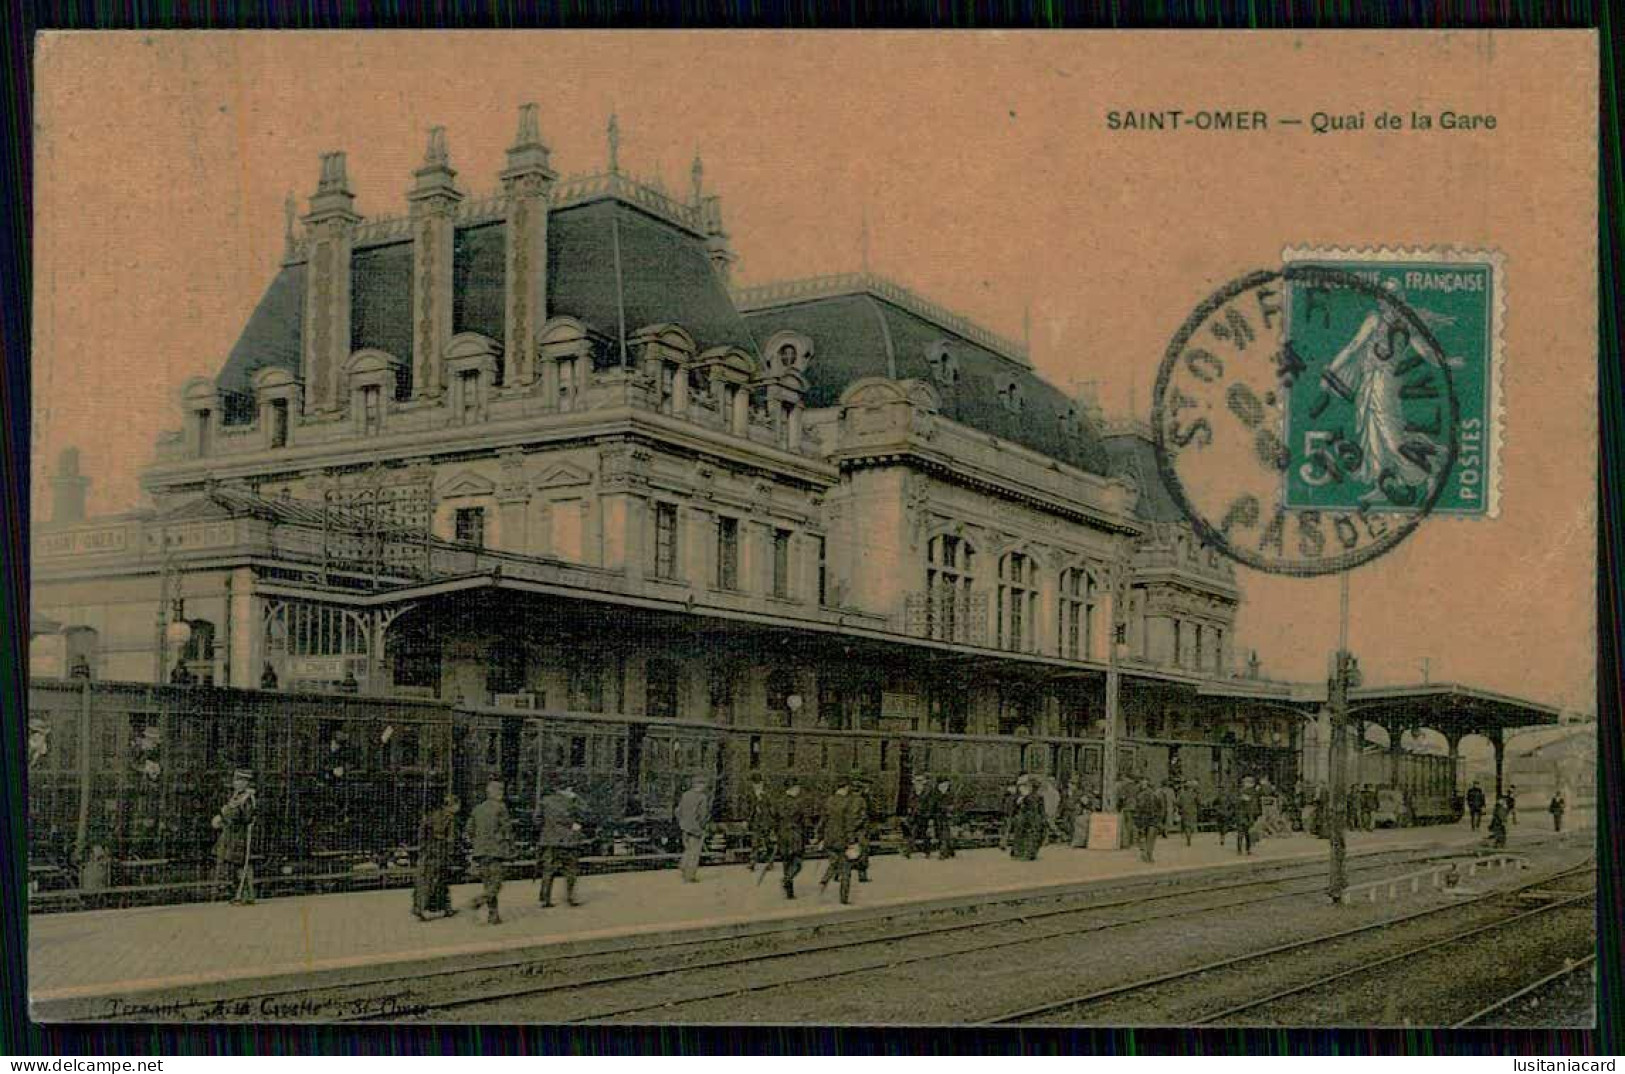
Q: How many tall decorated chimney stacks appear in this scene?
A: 3